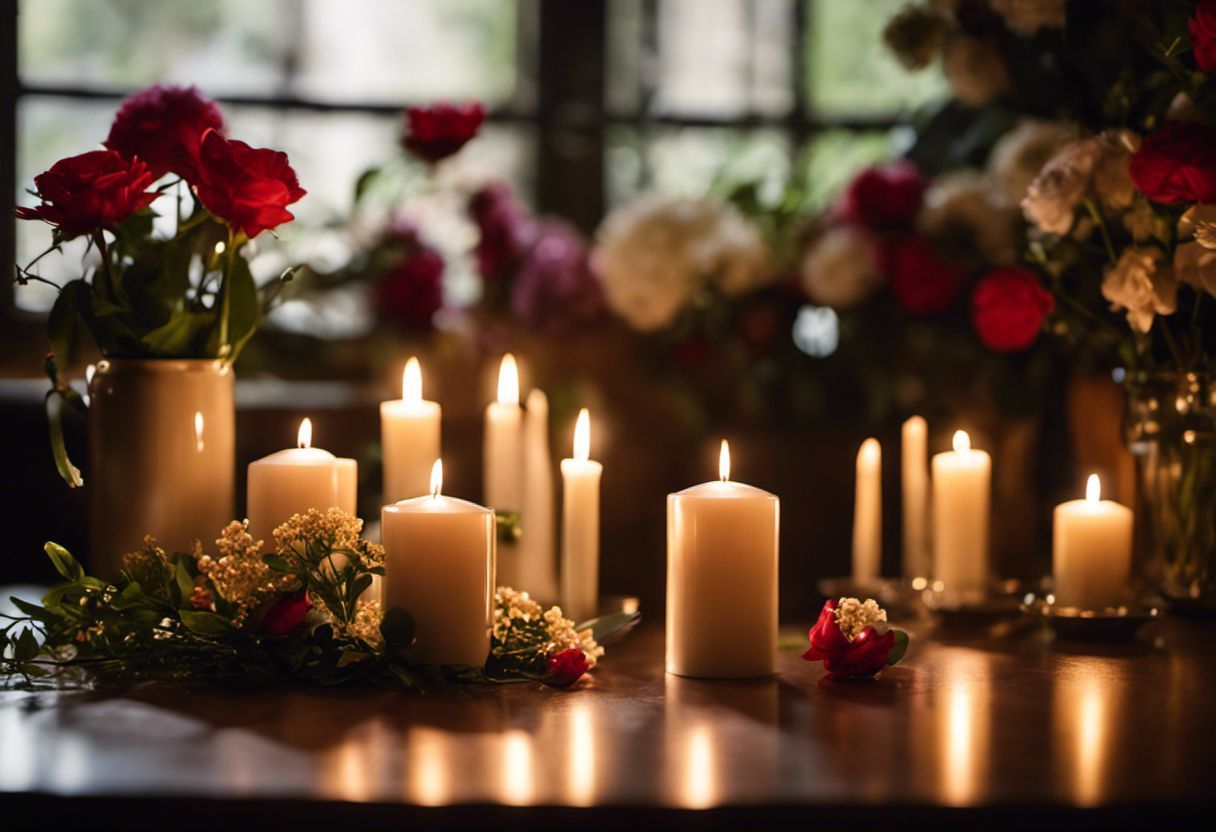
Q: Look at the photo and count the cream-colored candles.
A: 12